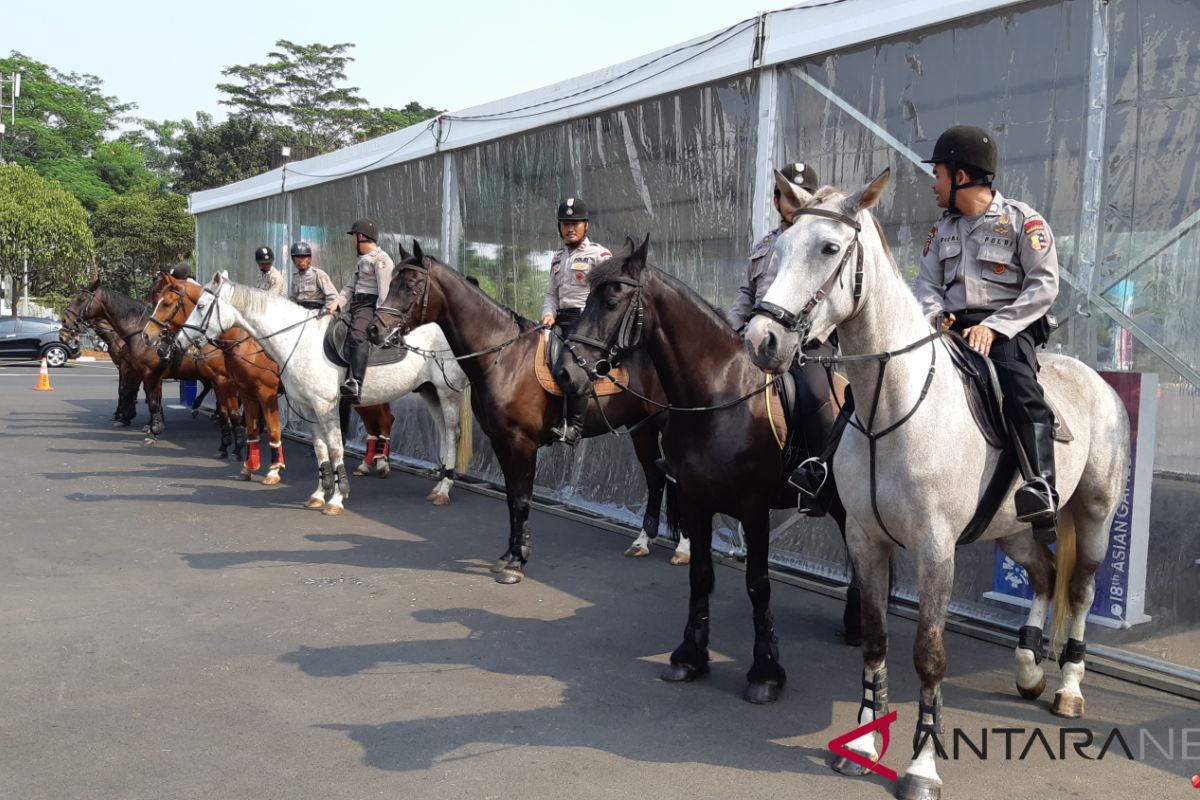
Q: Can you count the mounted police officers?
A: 7